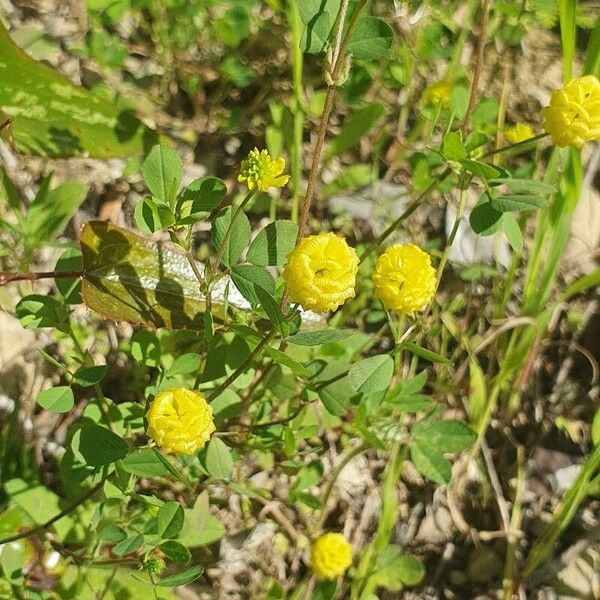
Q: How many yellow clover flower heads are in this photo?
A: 8